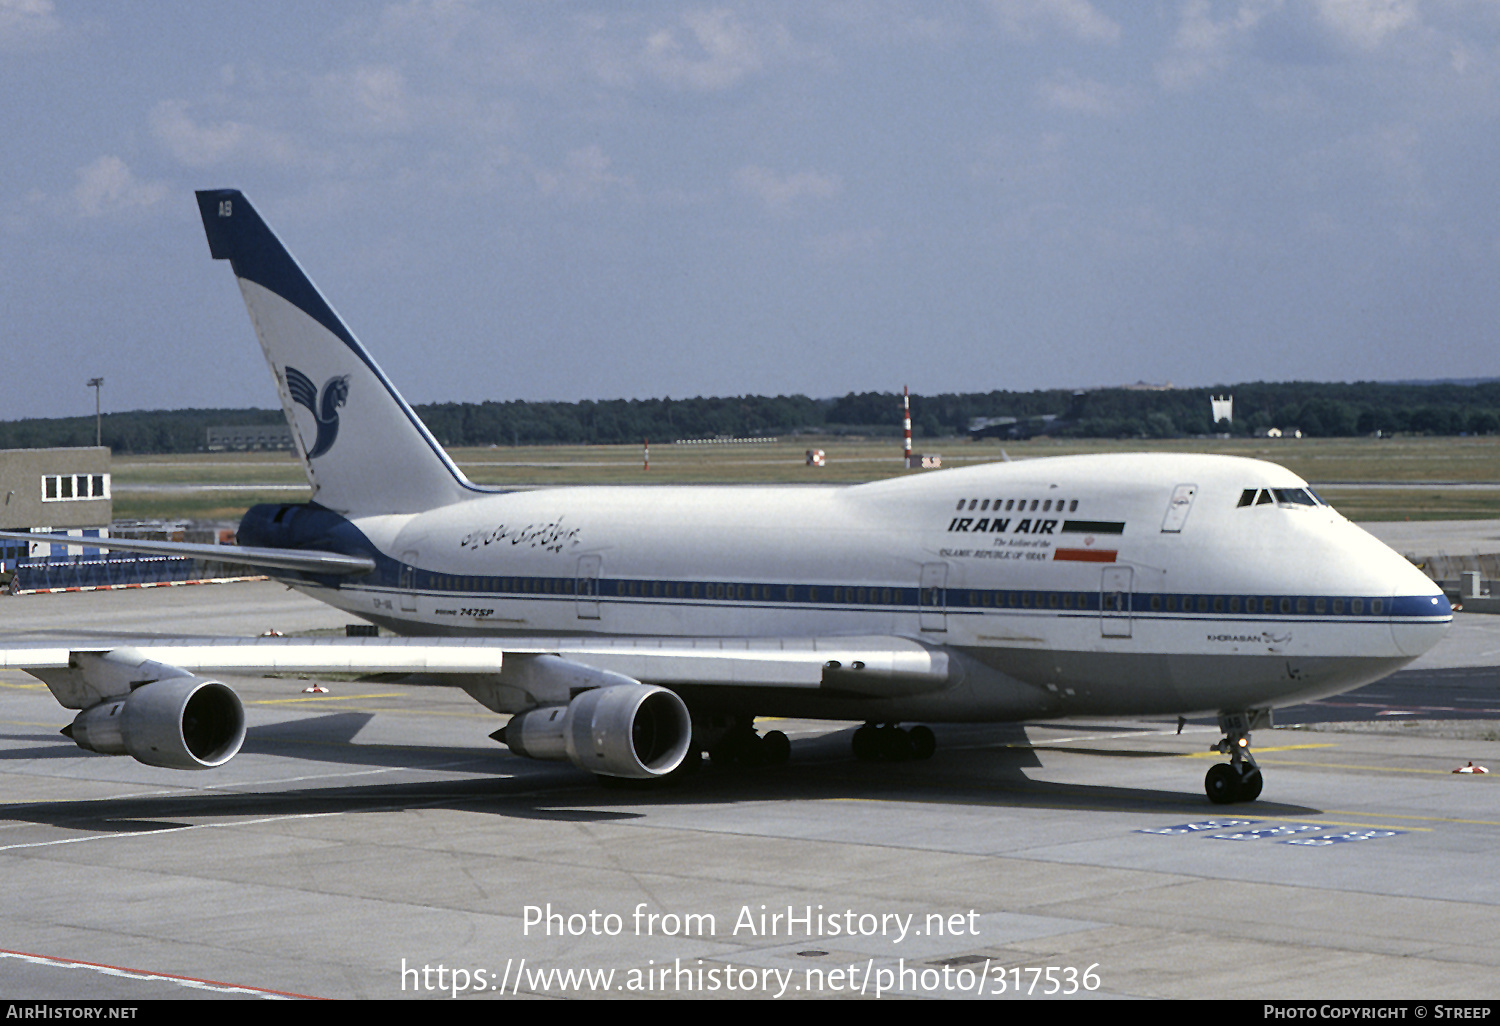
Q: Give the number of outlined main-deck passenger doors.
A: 4